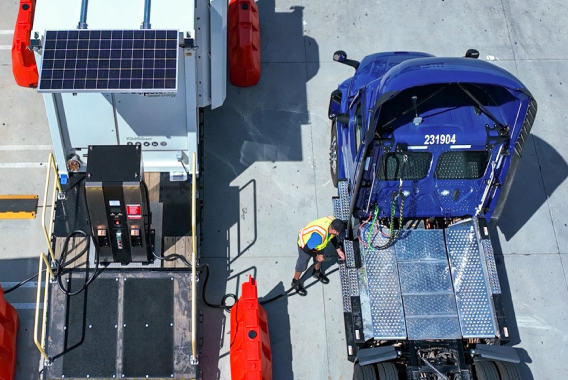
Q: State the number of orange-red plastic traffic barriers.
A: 4